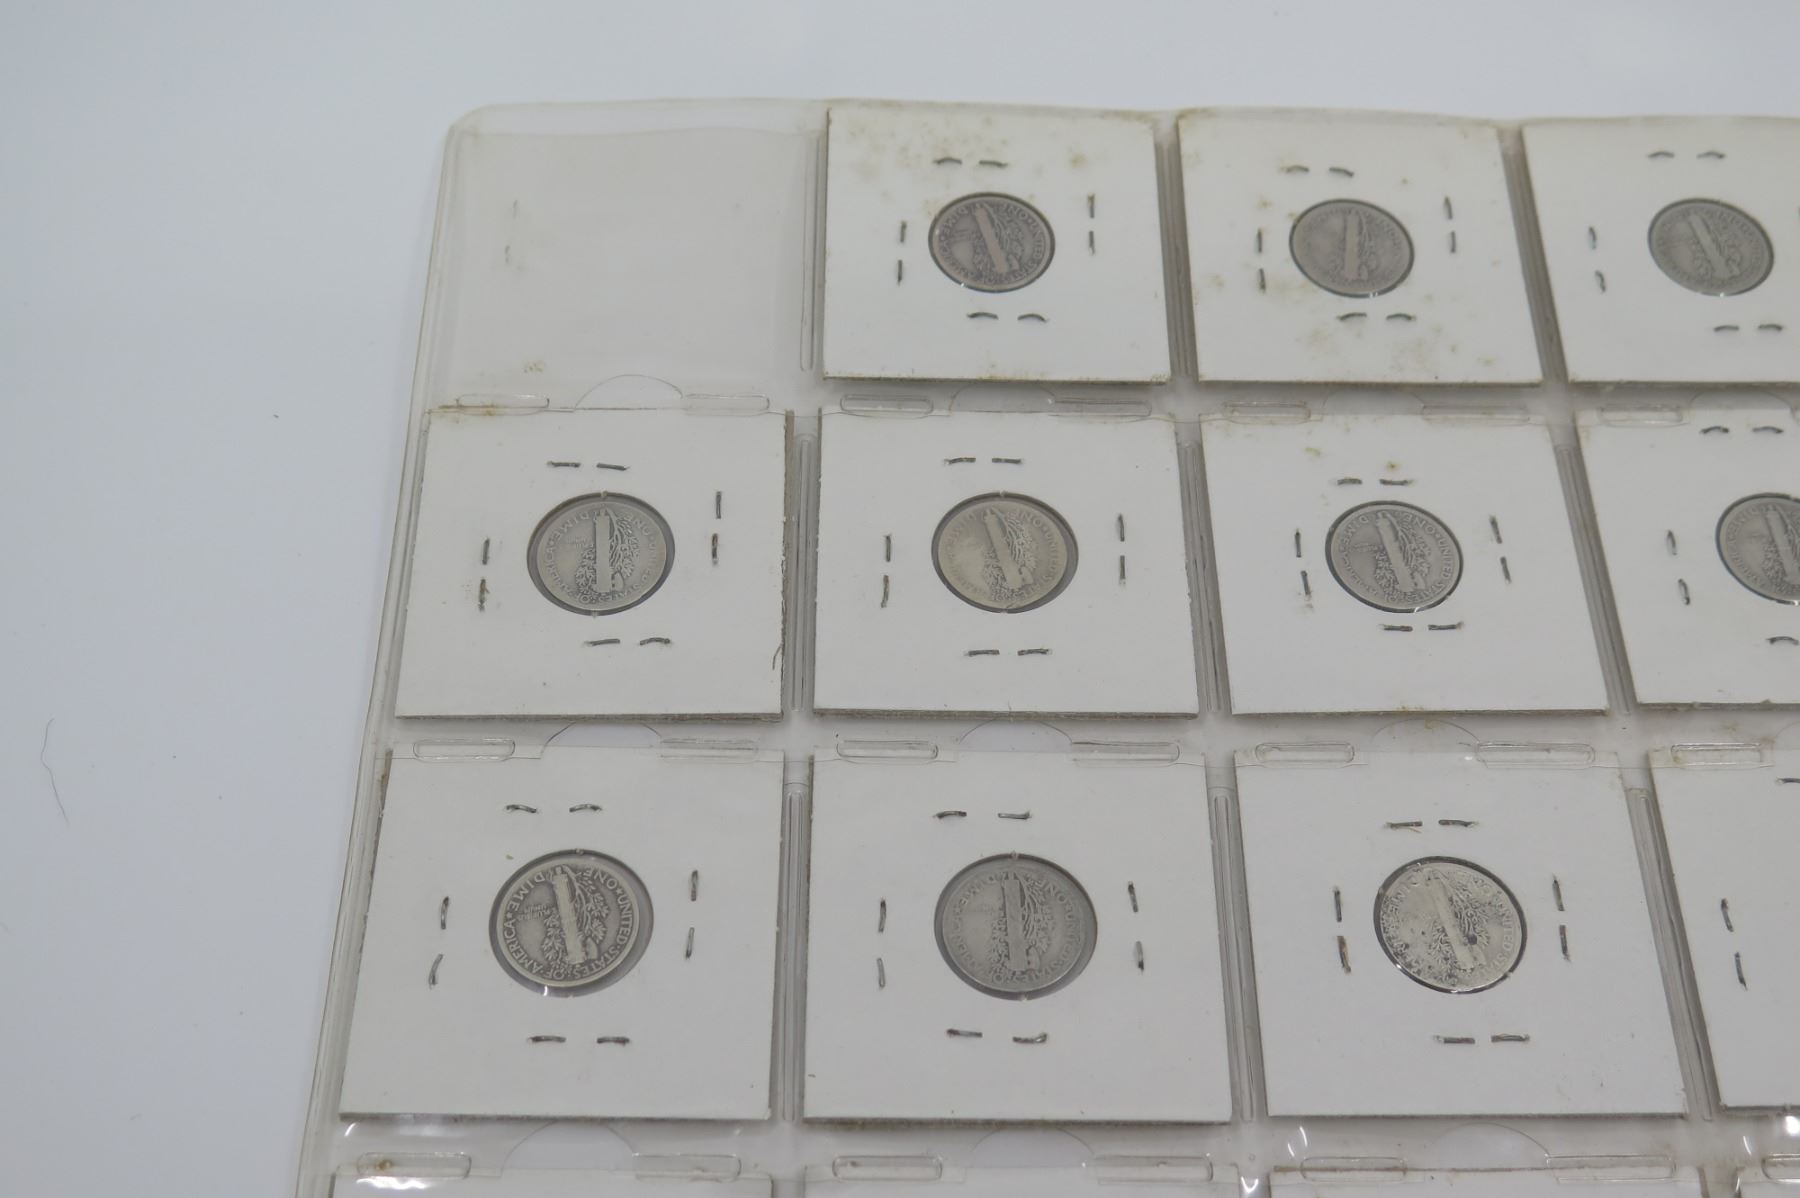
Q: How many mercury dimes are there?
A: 10